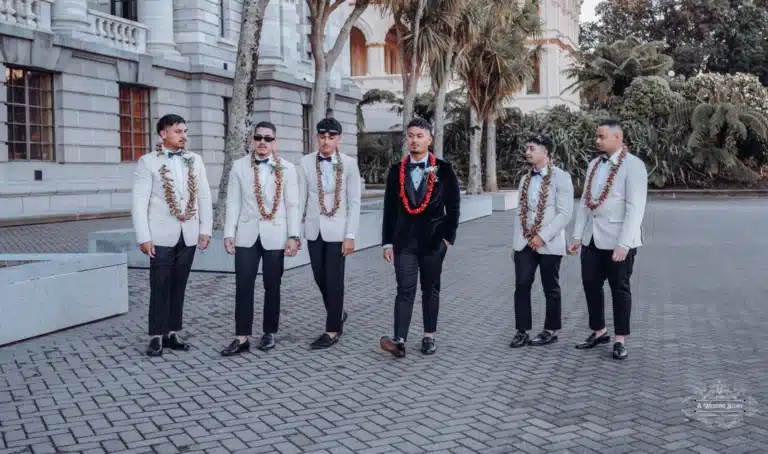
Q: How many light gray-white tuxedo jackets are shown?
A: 5